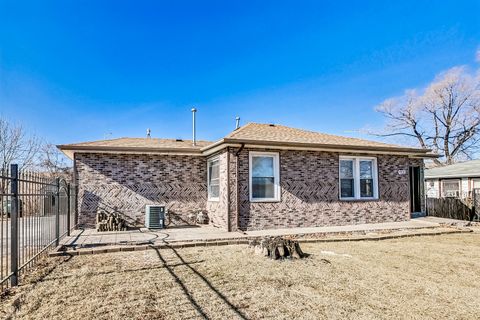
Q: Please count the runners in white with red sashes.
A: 0